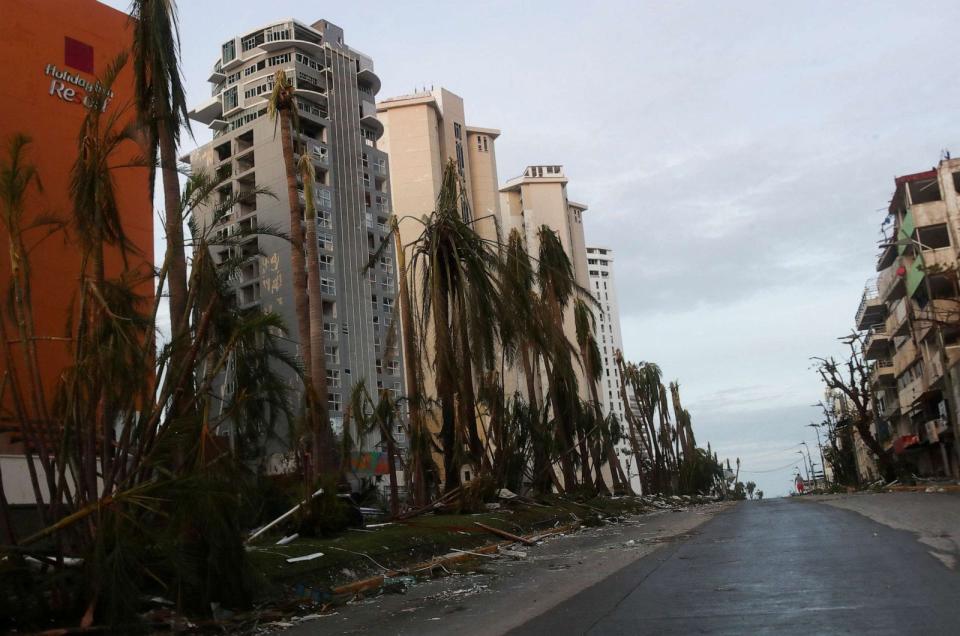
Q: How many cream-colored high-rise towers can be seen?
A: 2